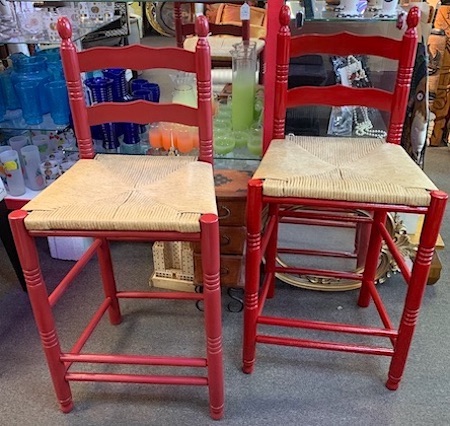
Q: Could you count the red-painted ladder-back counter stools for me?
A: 2